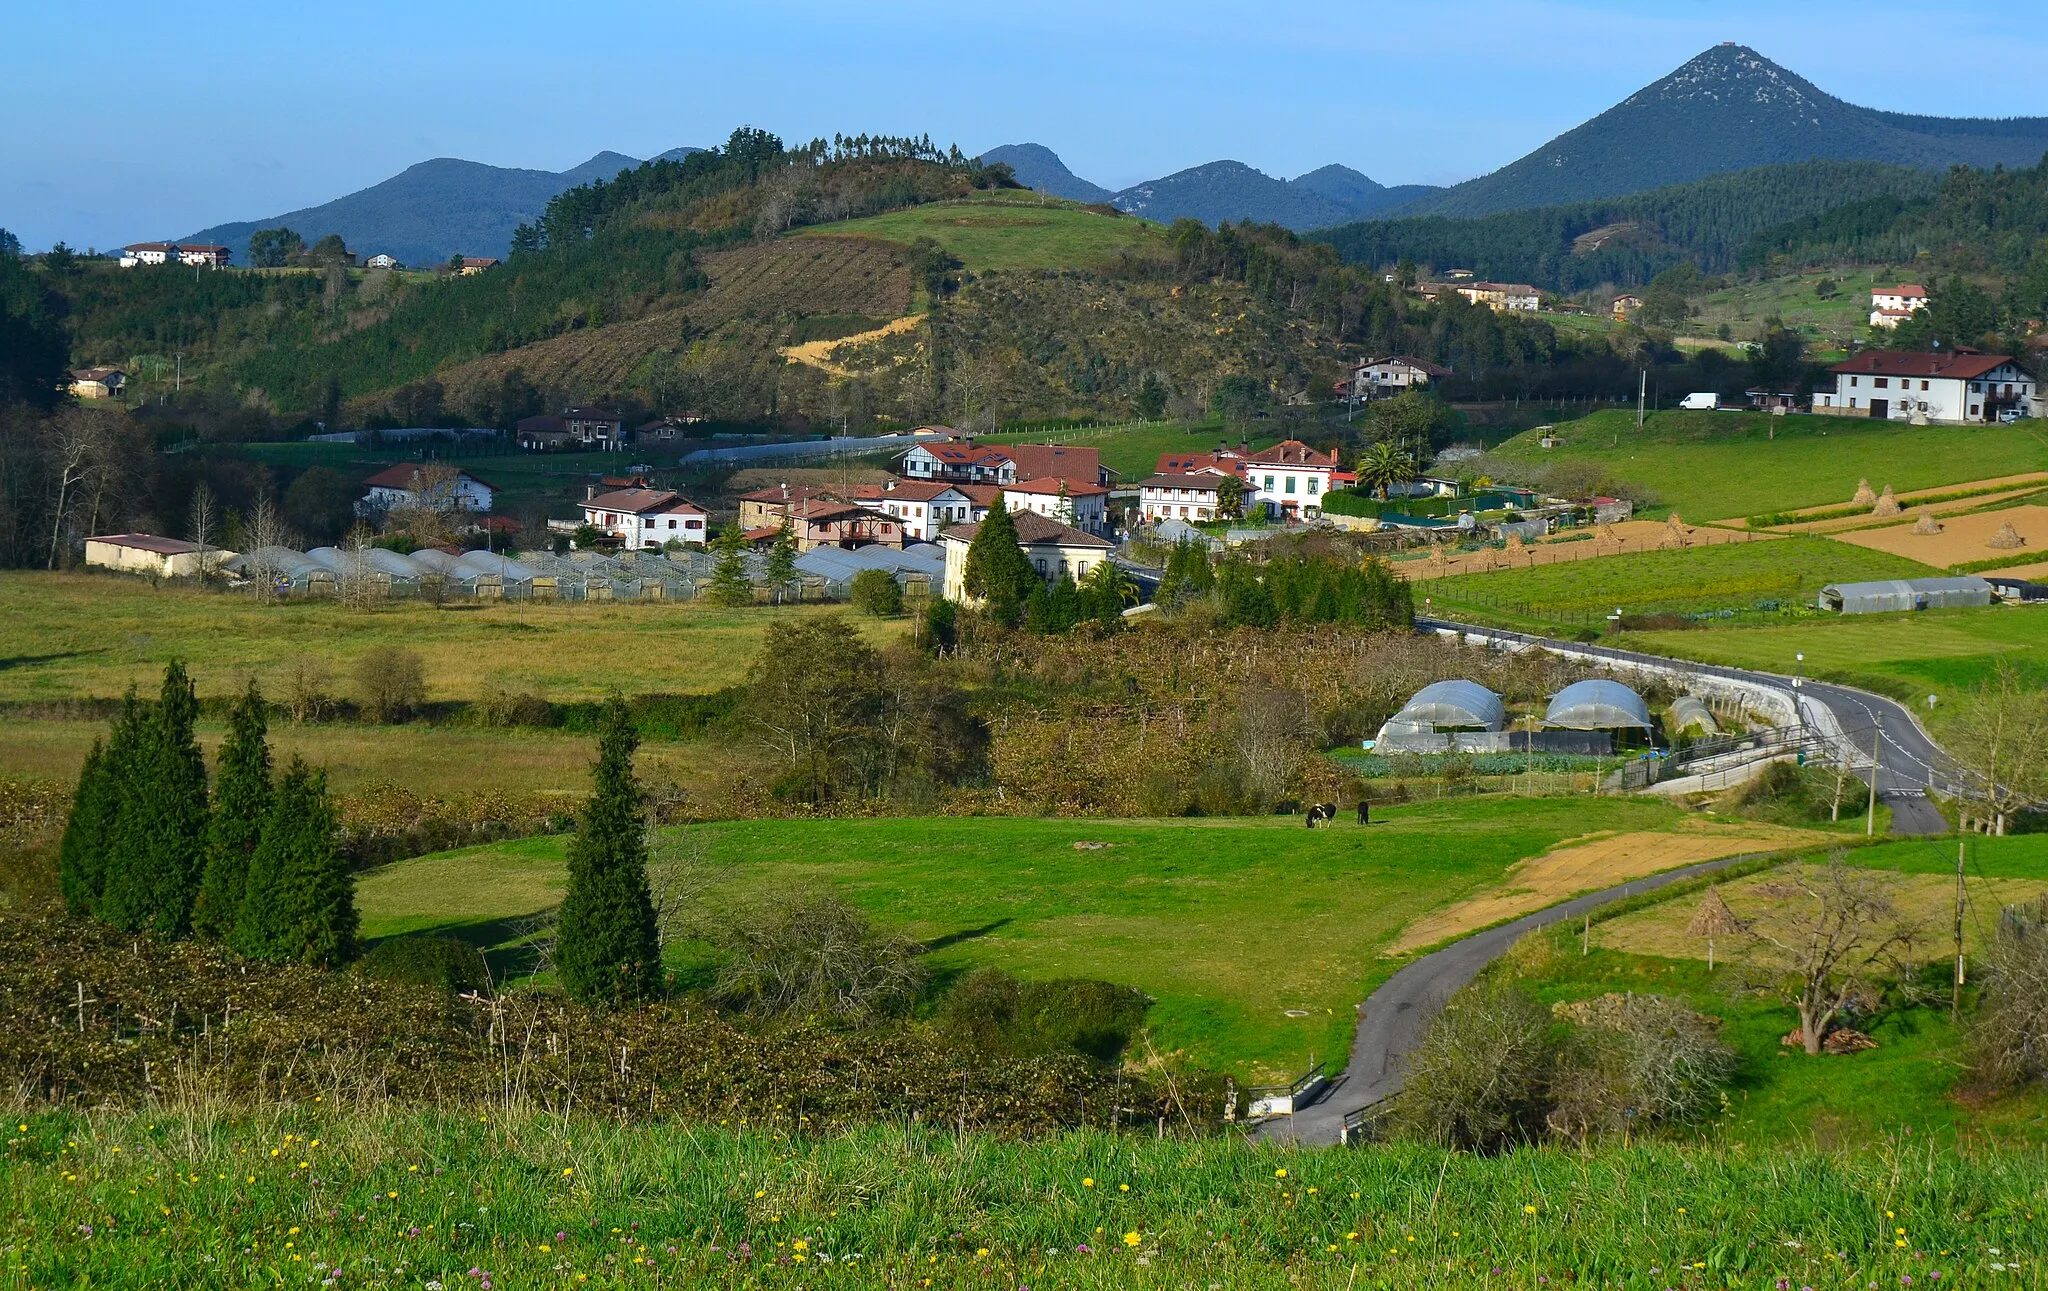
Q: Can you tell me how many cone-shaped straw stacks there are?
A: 11